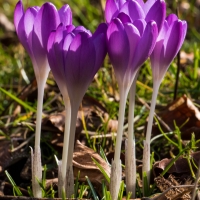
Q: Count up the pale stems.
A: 6